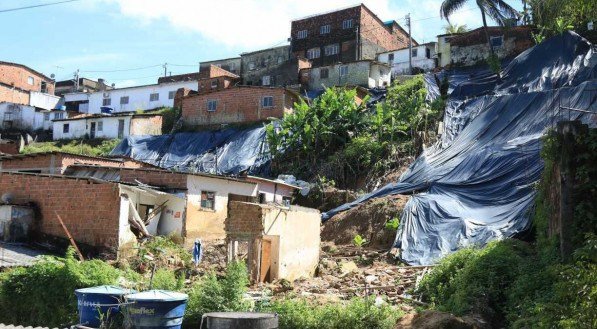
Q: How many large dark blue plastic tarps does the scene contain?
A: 2